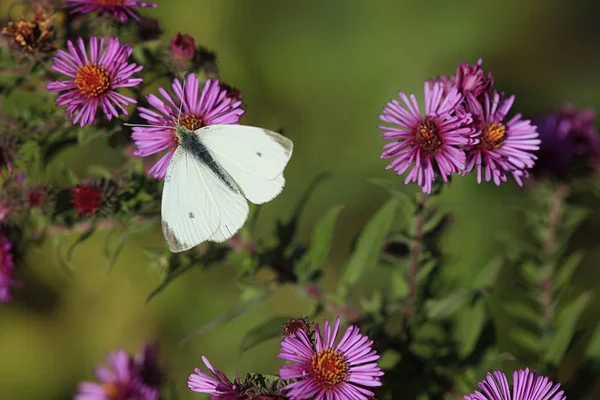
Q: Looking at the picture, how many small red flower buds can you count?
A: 3